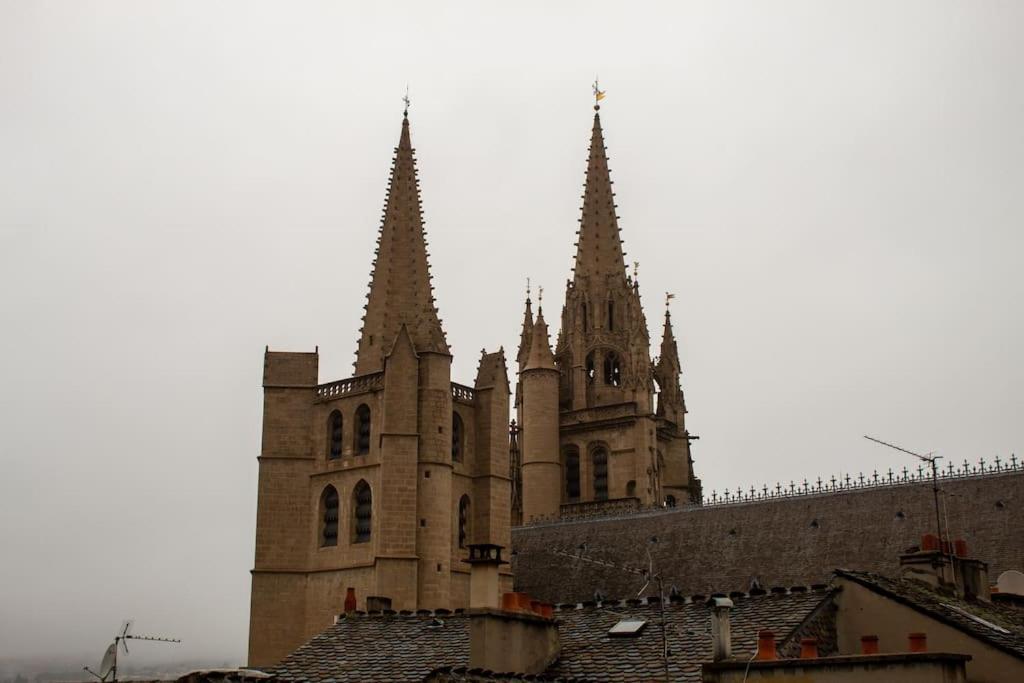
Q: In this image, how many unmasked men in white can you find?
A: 0